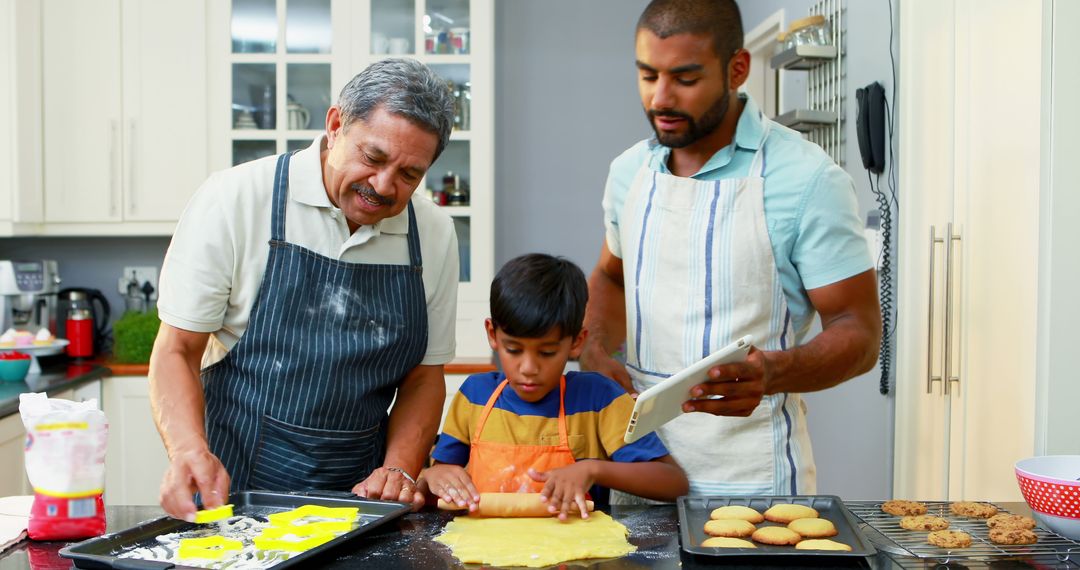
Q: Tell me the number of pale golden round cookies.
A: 7